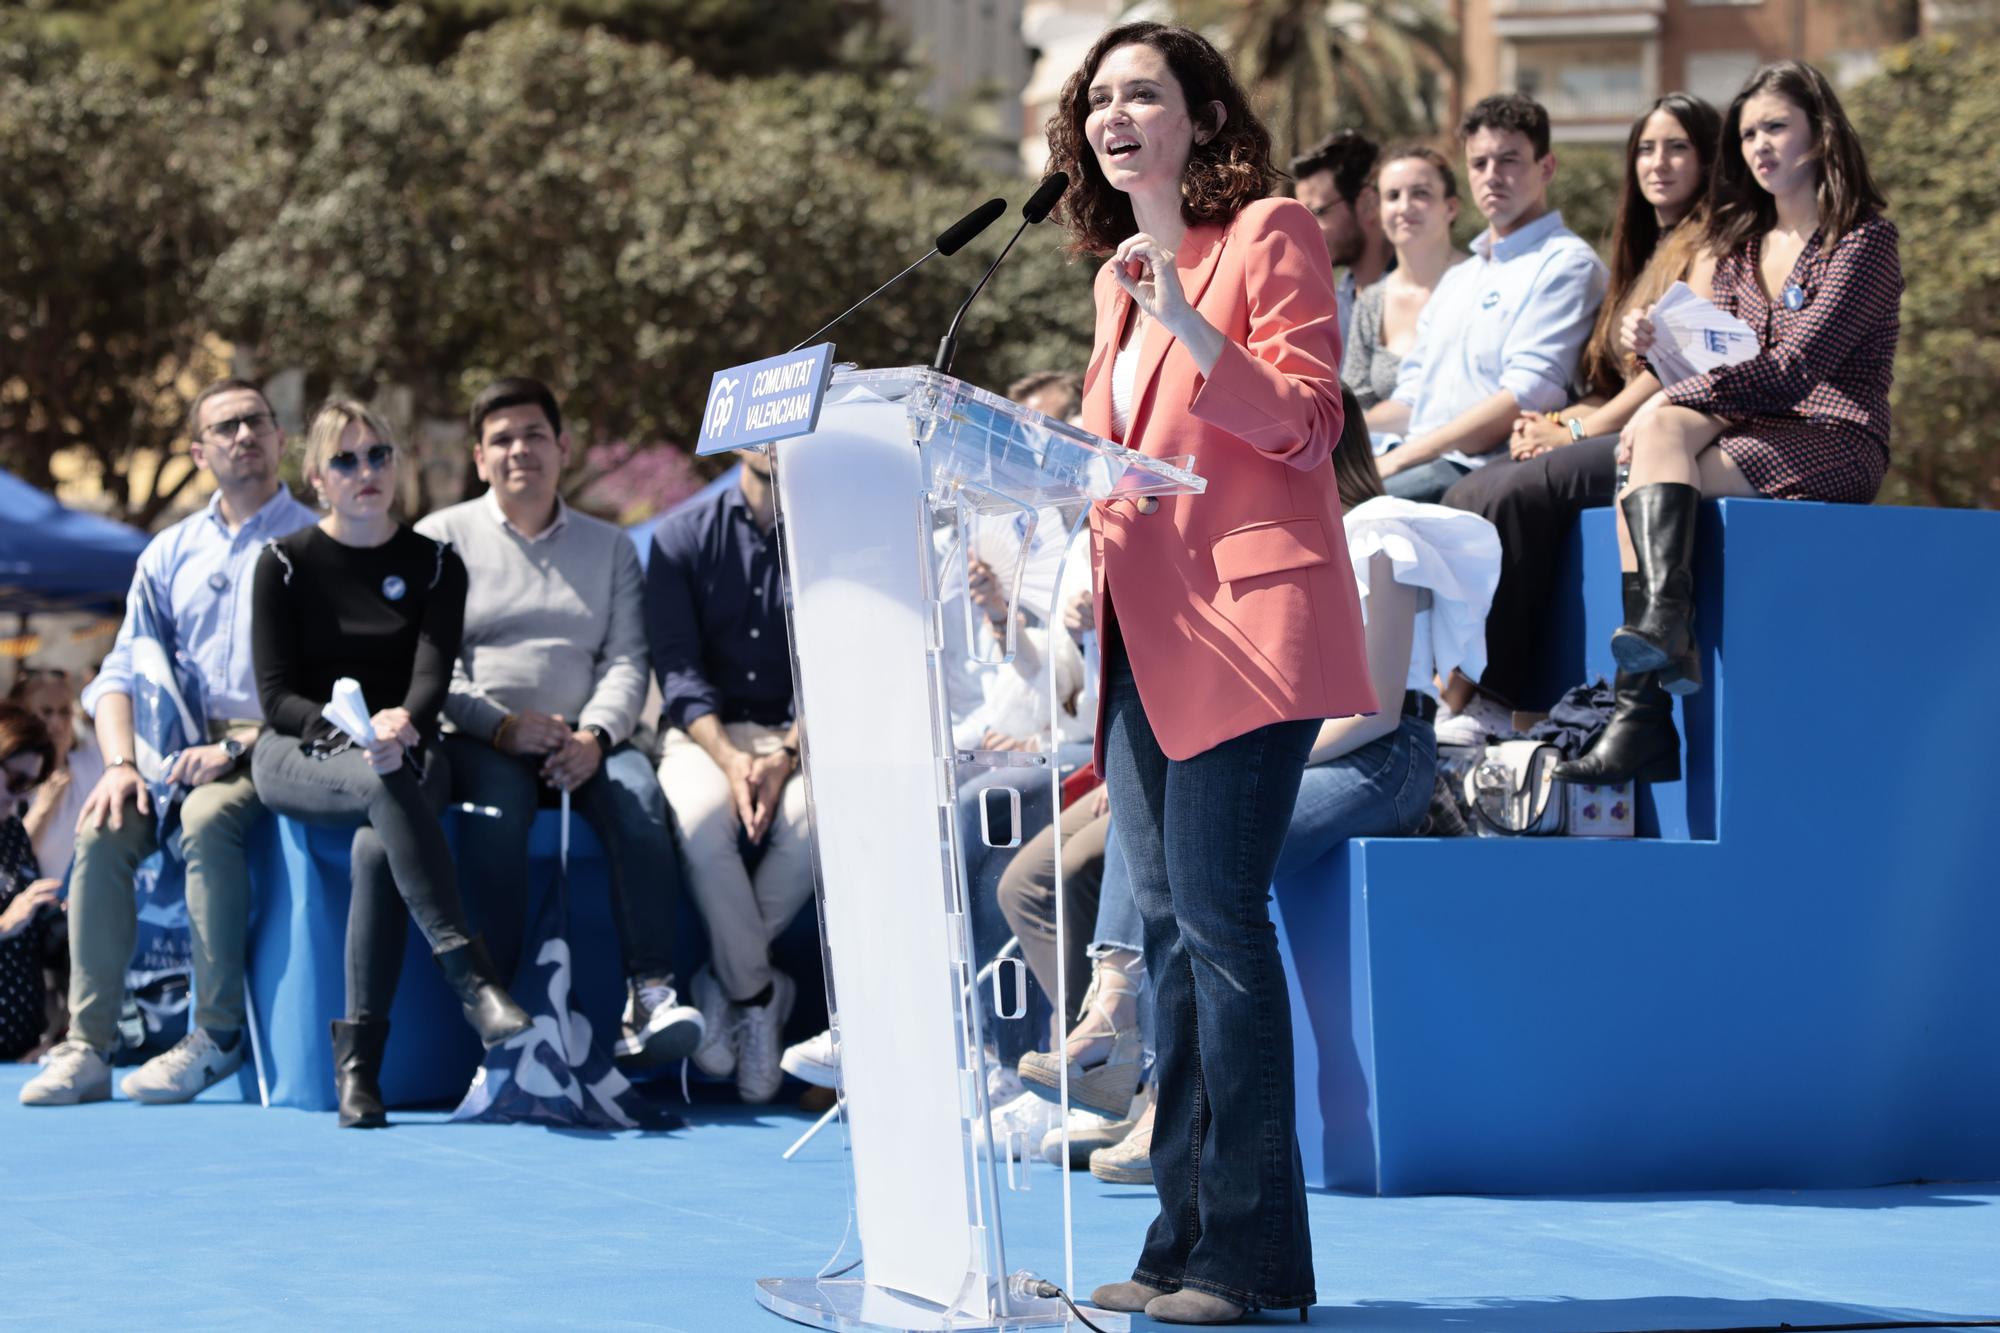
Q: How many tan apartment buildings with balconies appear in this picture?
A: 1